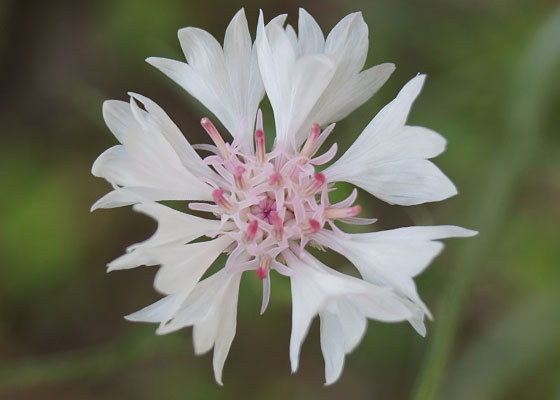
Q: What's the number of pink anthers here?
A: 12